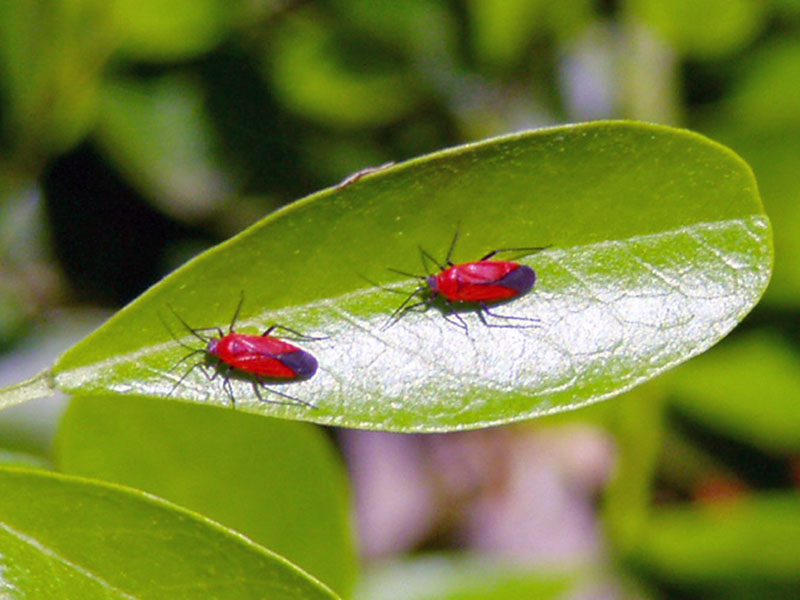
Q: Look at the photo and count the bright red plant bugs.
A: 2